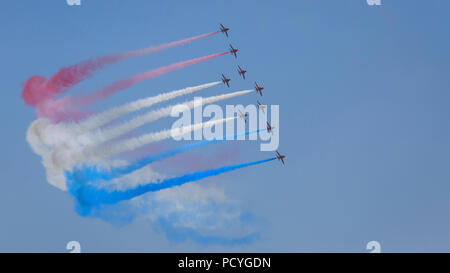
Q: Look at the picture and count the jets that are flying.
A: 9